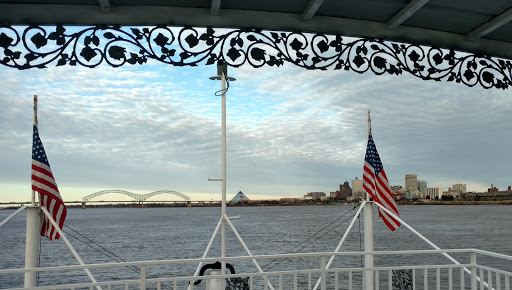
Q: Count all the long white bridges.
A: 1